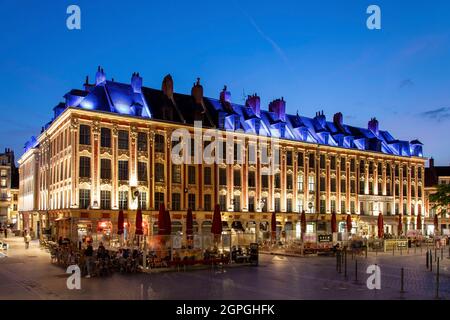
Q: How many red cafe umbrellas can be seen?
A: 14